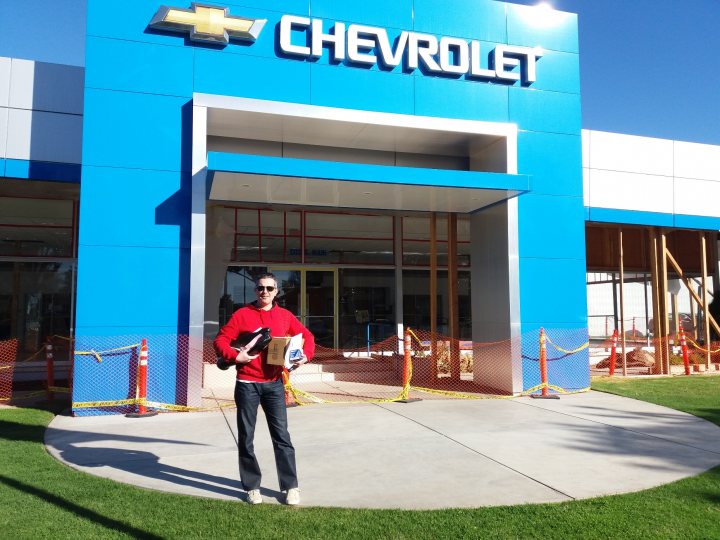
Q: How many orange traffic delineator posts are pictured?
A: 7